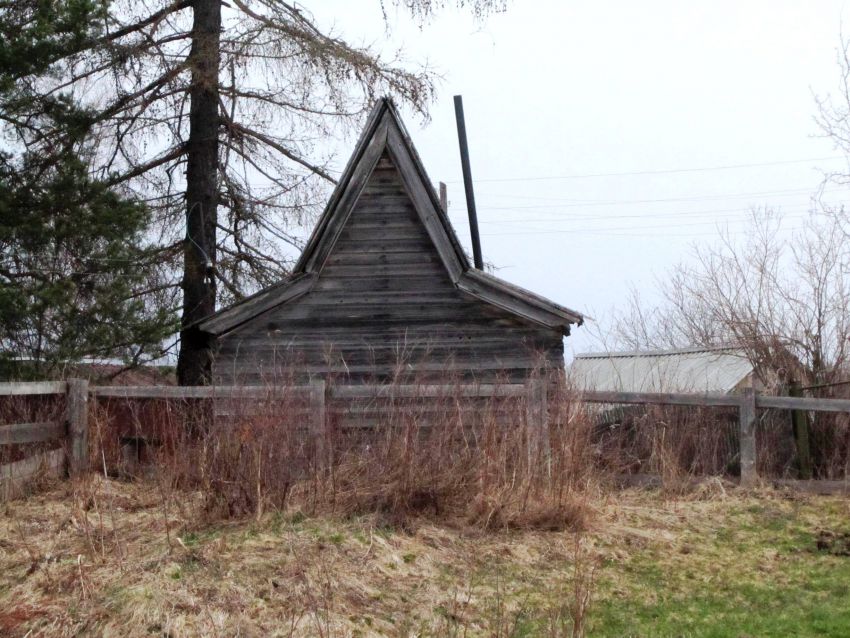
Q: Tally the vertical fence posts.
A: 4